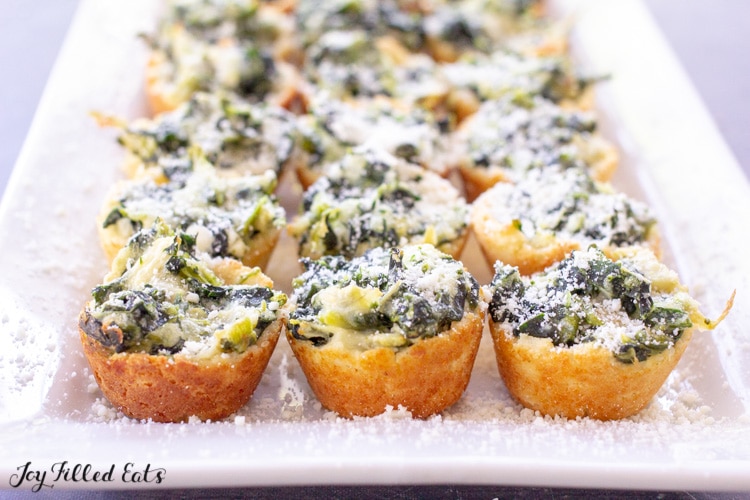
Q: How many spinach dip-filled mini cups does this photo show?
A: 15